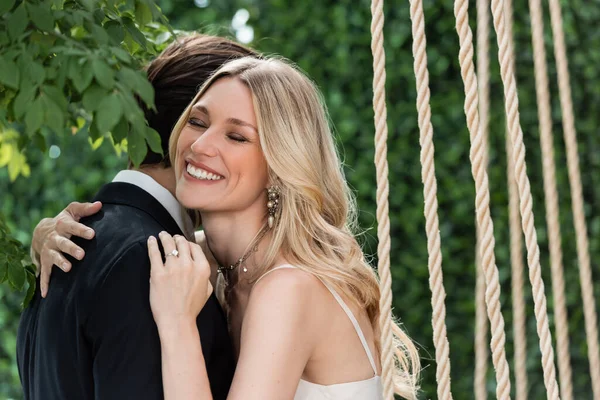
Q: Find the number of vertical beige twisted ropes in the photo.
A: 8